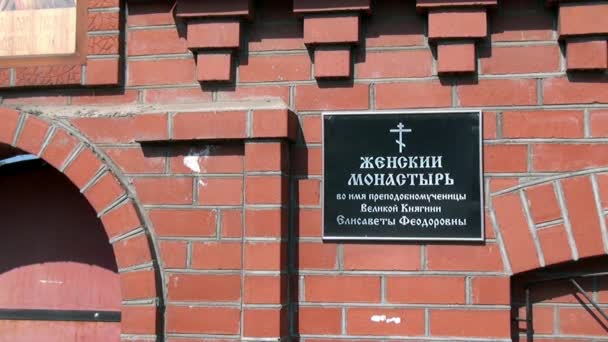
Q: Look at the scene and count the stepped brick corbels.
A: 4